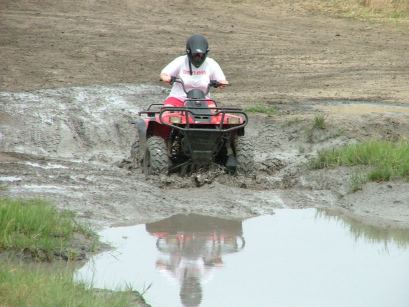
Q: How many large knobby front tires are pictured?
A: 2